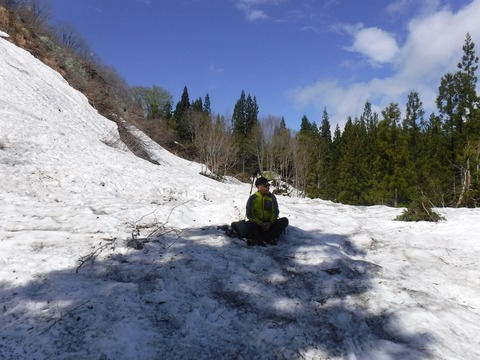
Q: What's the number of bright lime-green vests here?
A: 1